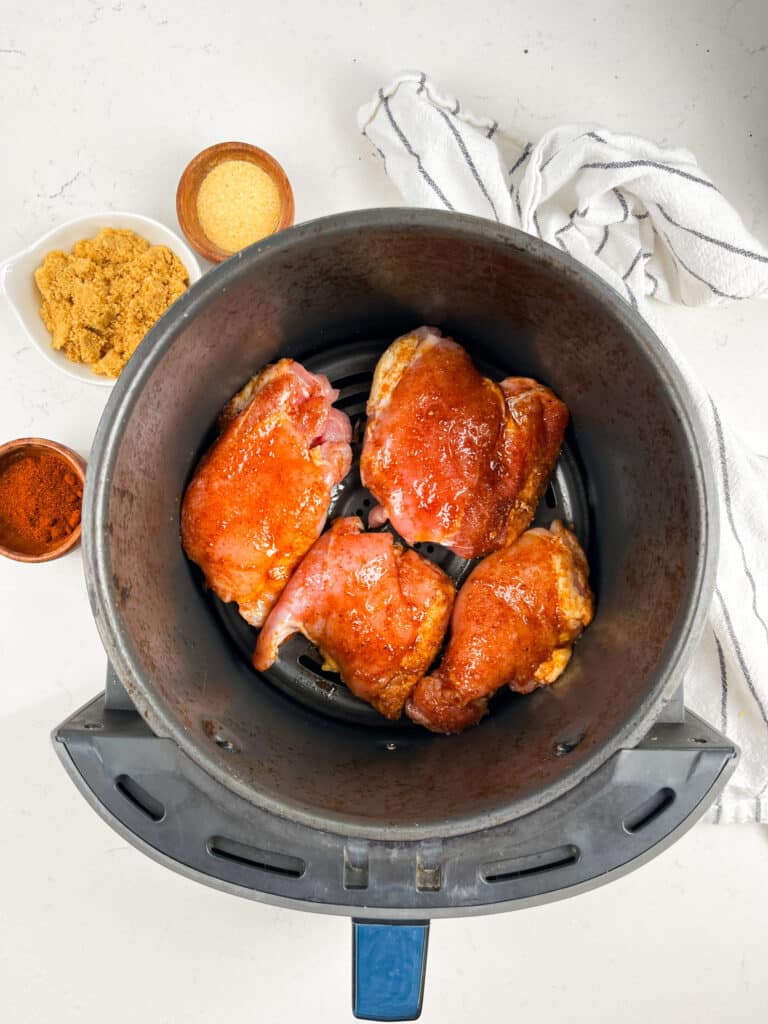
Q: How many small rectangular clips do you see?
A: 2